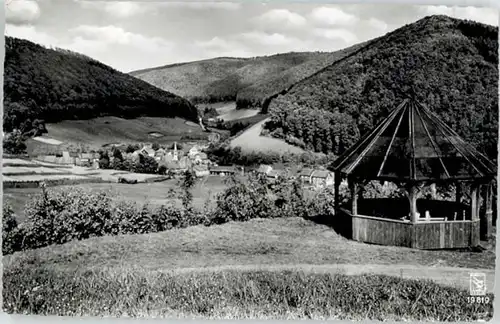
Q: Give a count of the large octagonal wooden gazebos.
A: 1